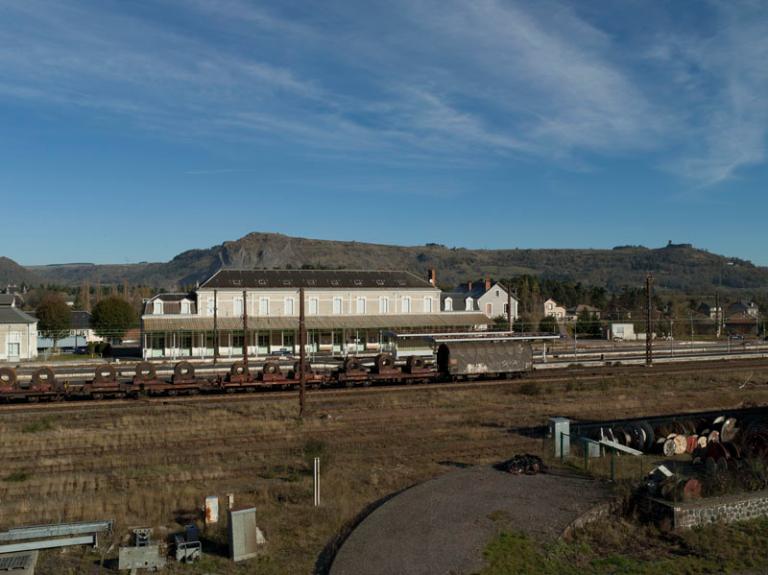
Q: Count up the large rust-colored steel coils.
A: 11